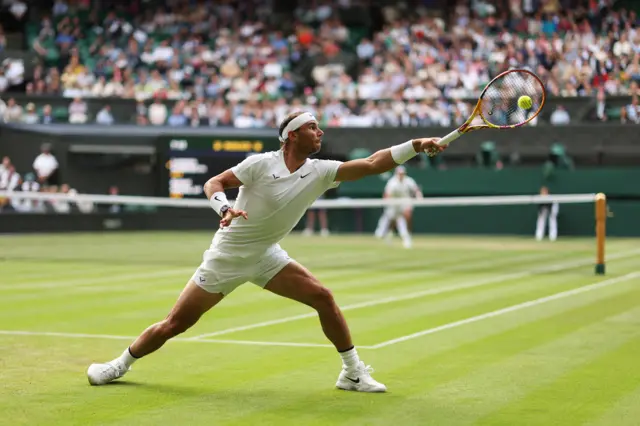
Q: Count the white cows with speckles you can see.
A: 0